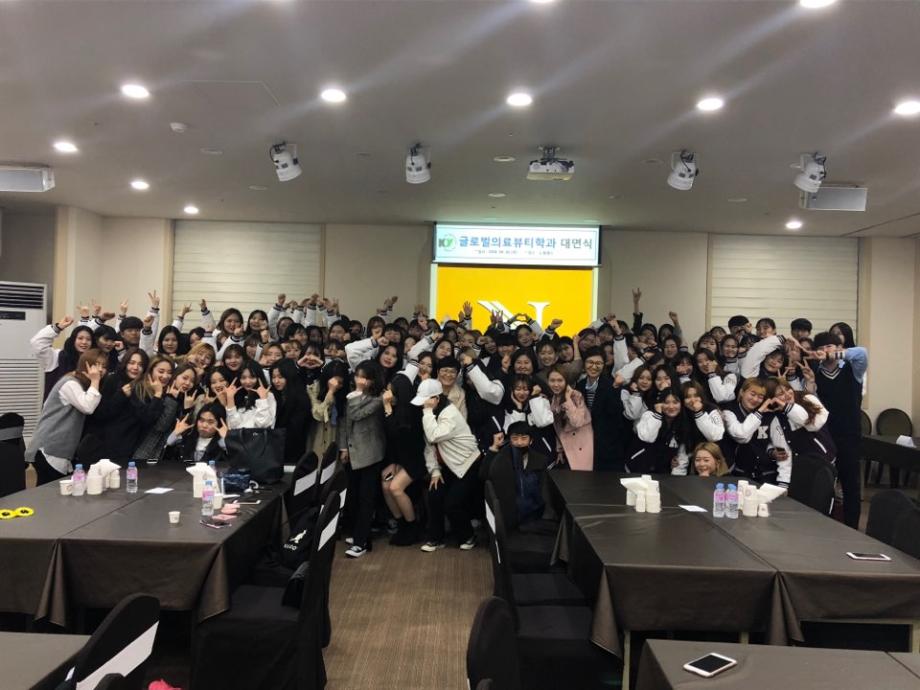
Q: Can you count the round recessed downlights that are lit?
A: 11